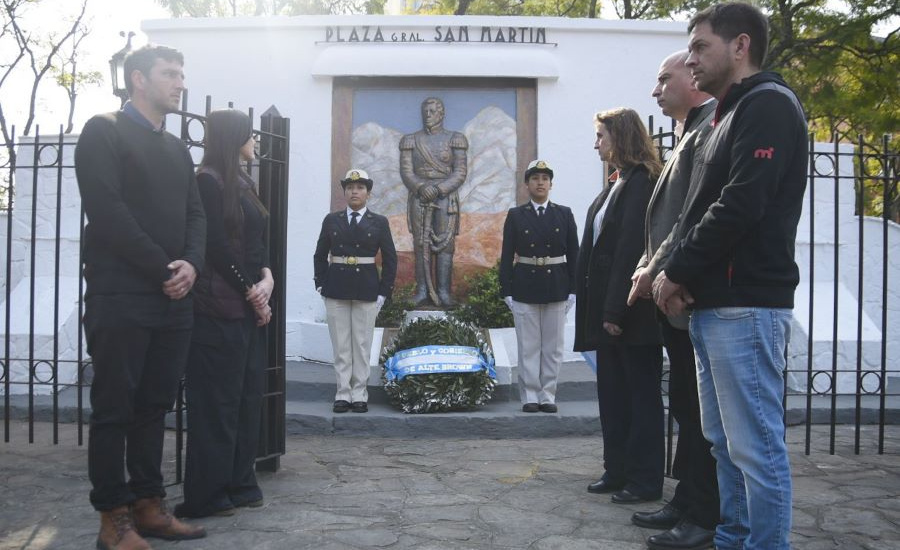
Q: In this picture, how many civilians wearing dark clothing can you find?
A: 5